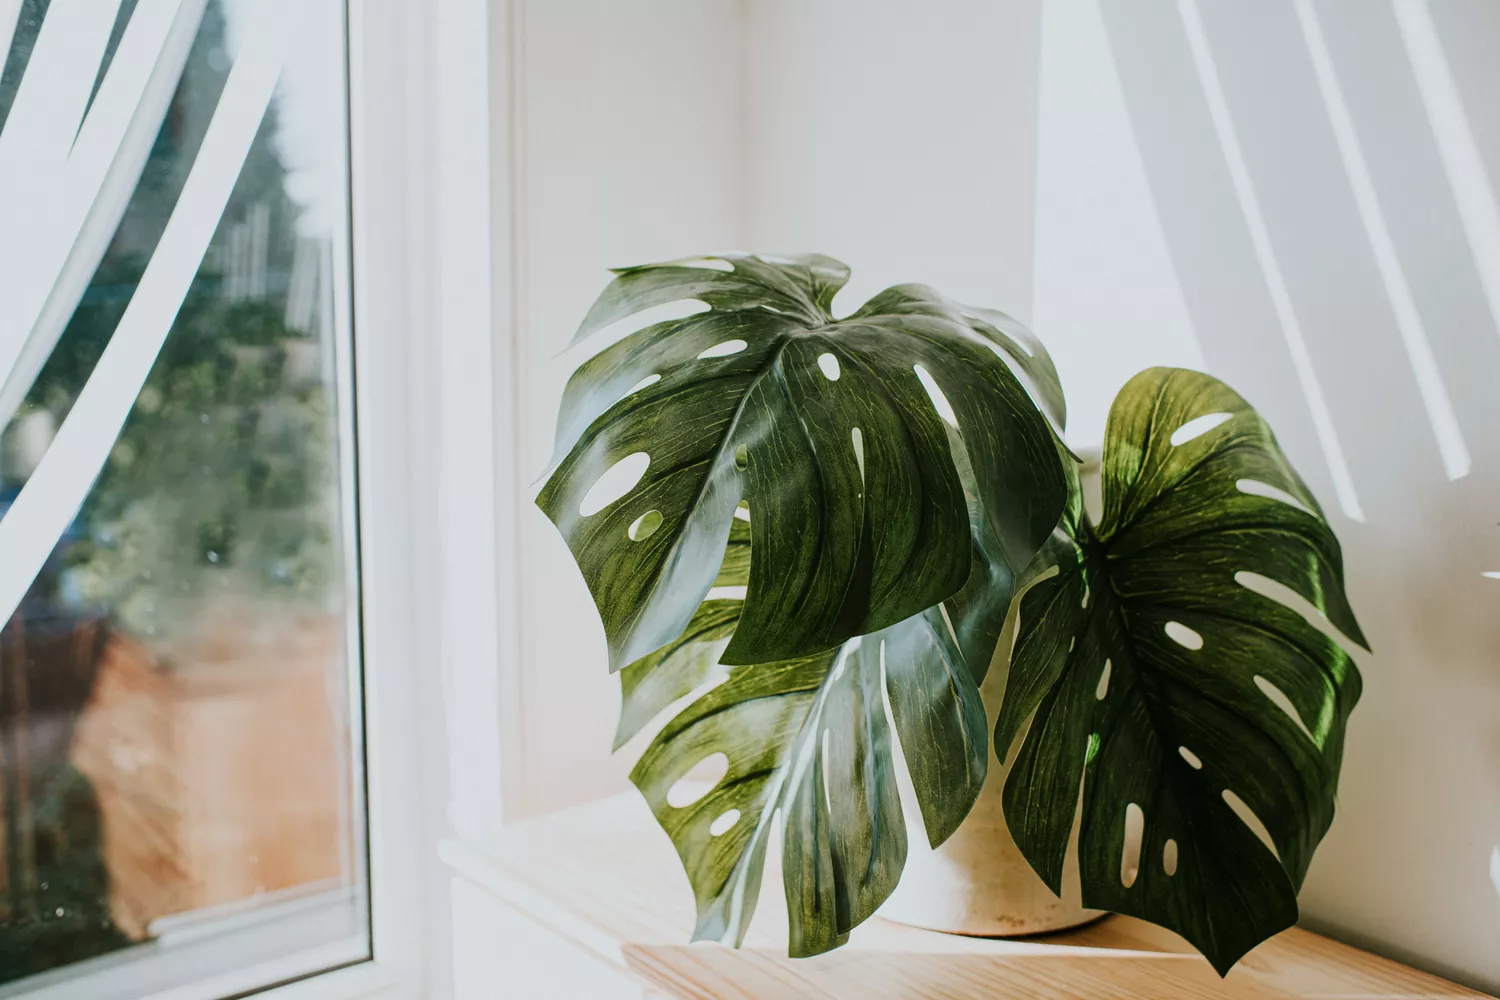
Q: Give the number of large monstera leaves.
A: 3